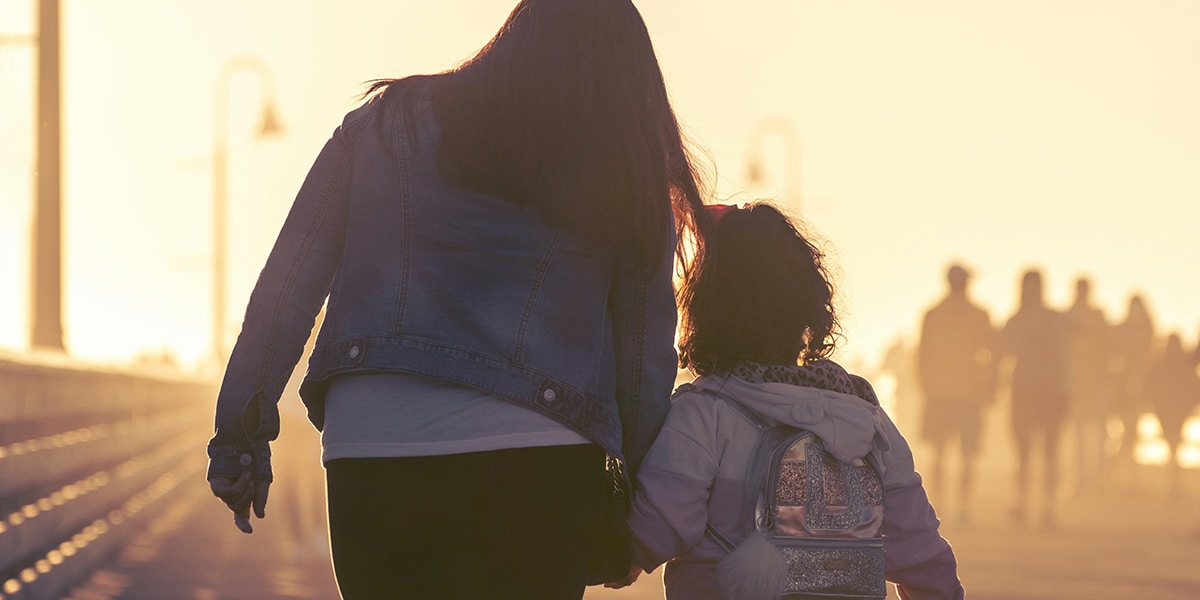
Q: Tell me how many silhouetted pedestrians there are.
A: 5